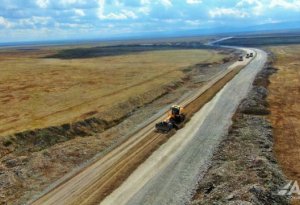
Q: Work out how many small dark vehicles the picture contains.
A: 3